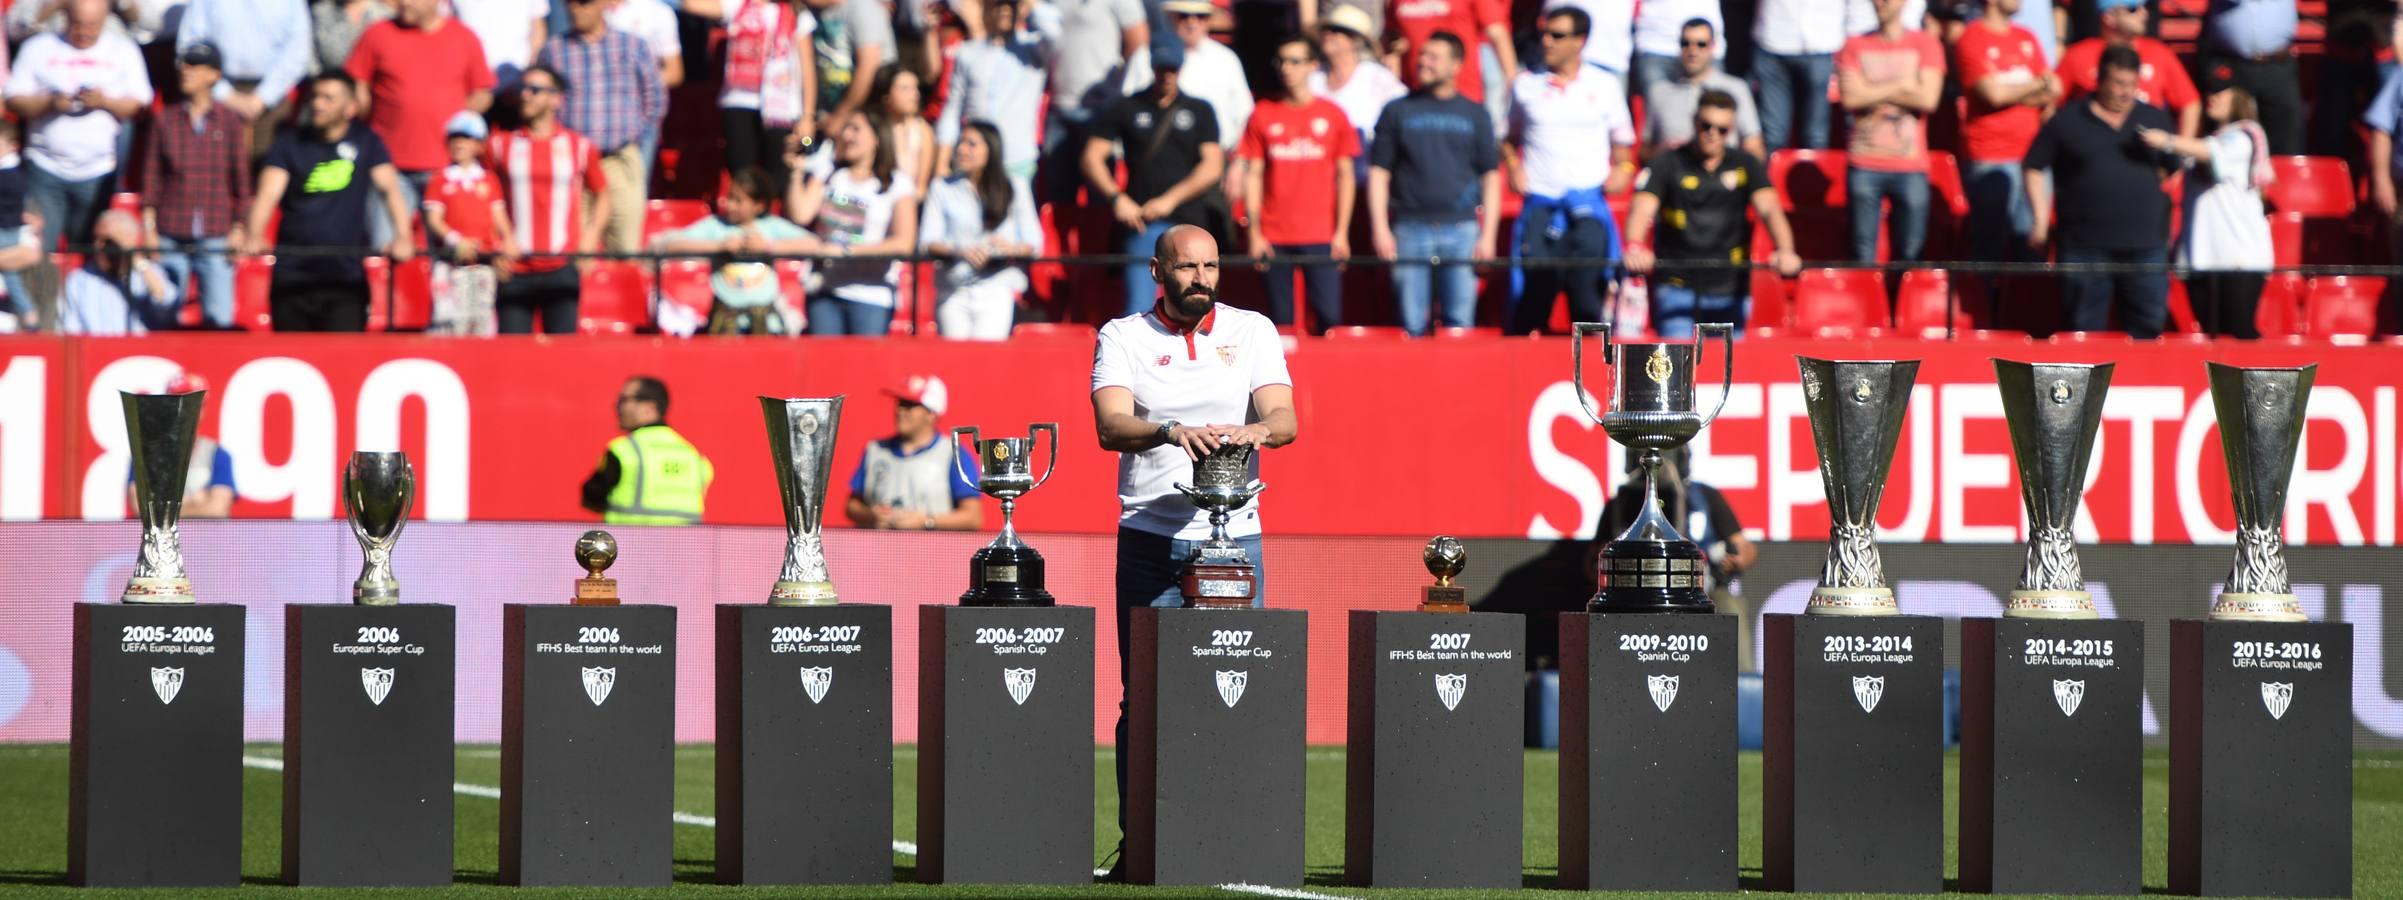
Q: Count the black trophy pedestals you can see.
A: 11